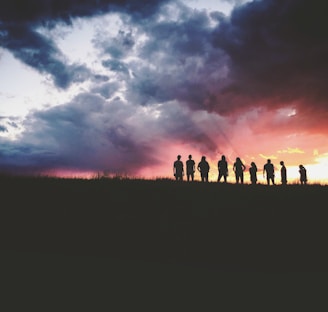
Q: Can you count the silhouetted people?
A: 9